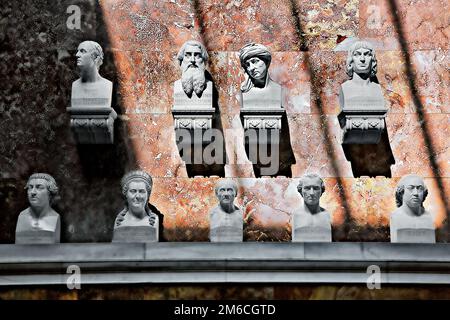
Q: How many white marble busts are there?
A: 9